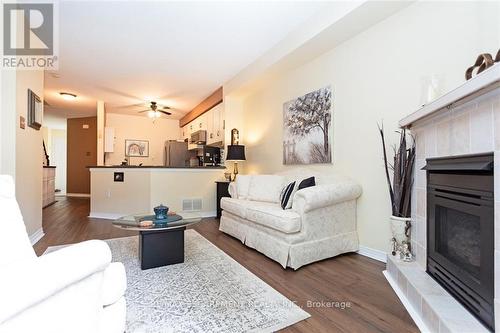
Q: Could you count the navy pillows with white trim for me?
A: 2